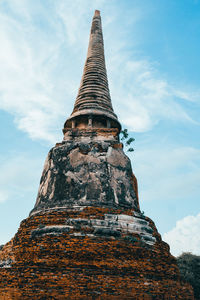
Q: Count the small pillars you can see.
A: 3